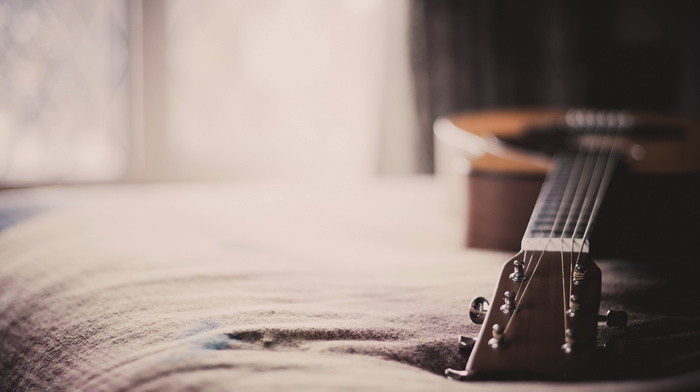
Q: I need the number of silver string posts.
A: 6